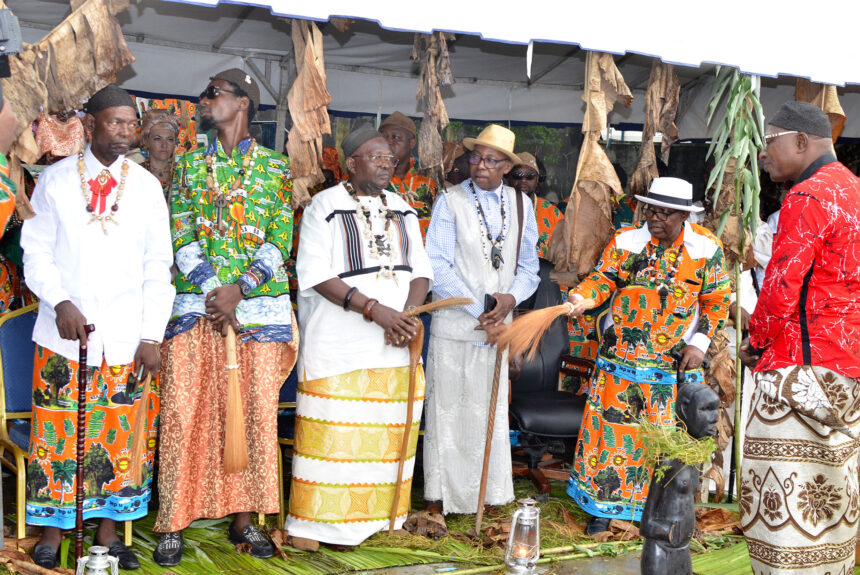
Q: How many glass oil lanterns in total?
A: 2